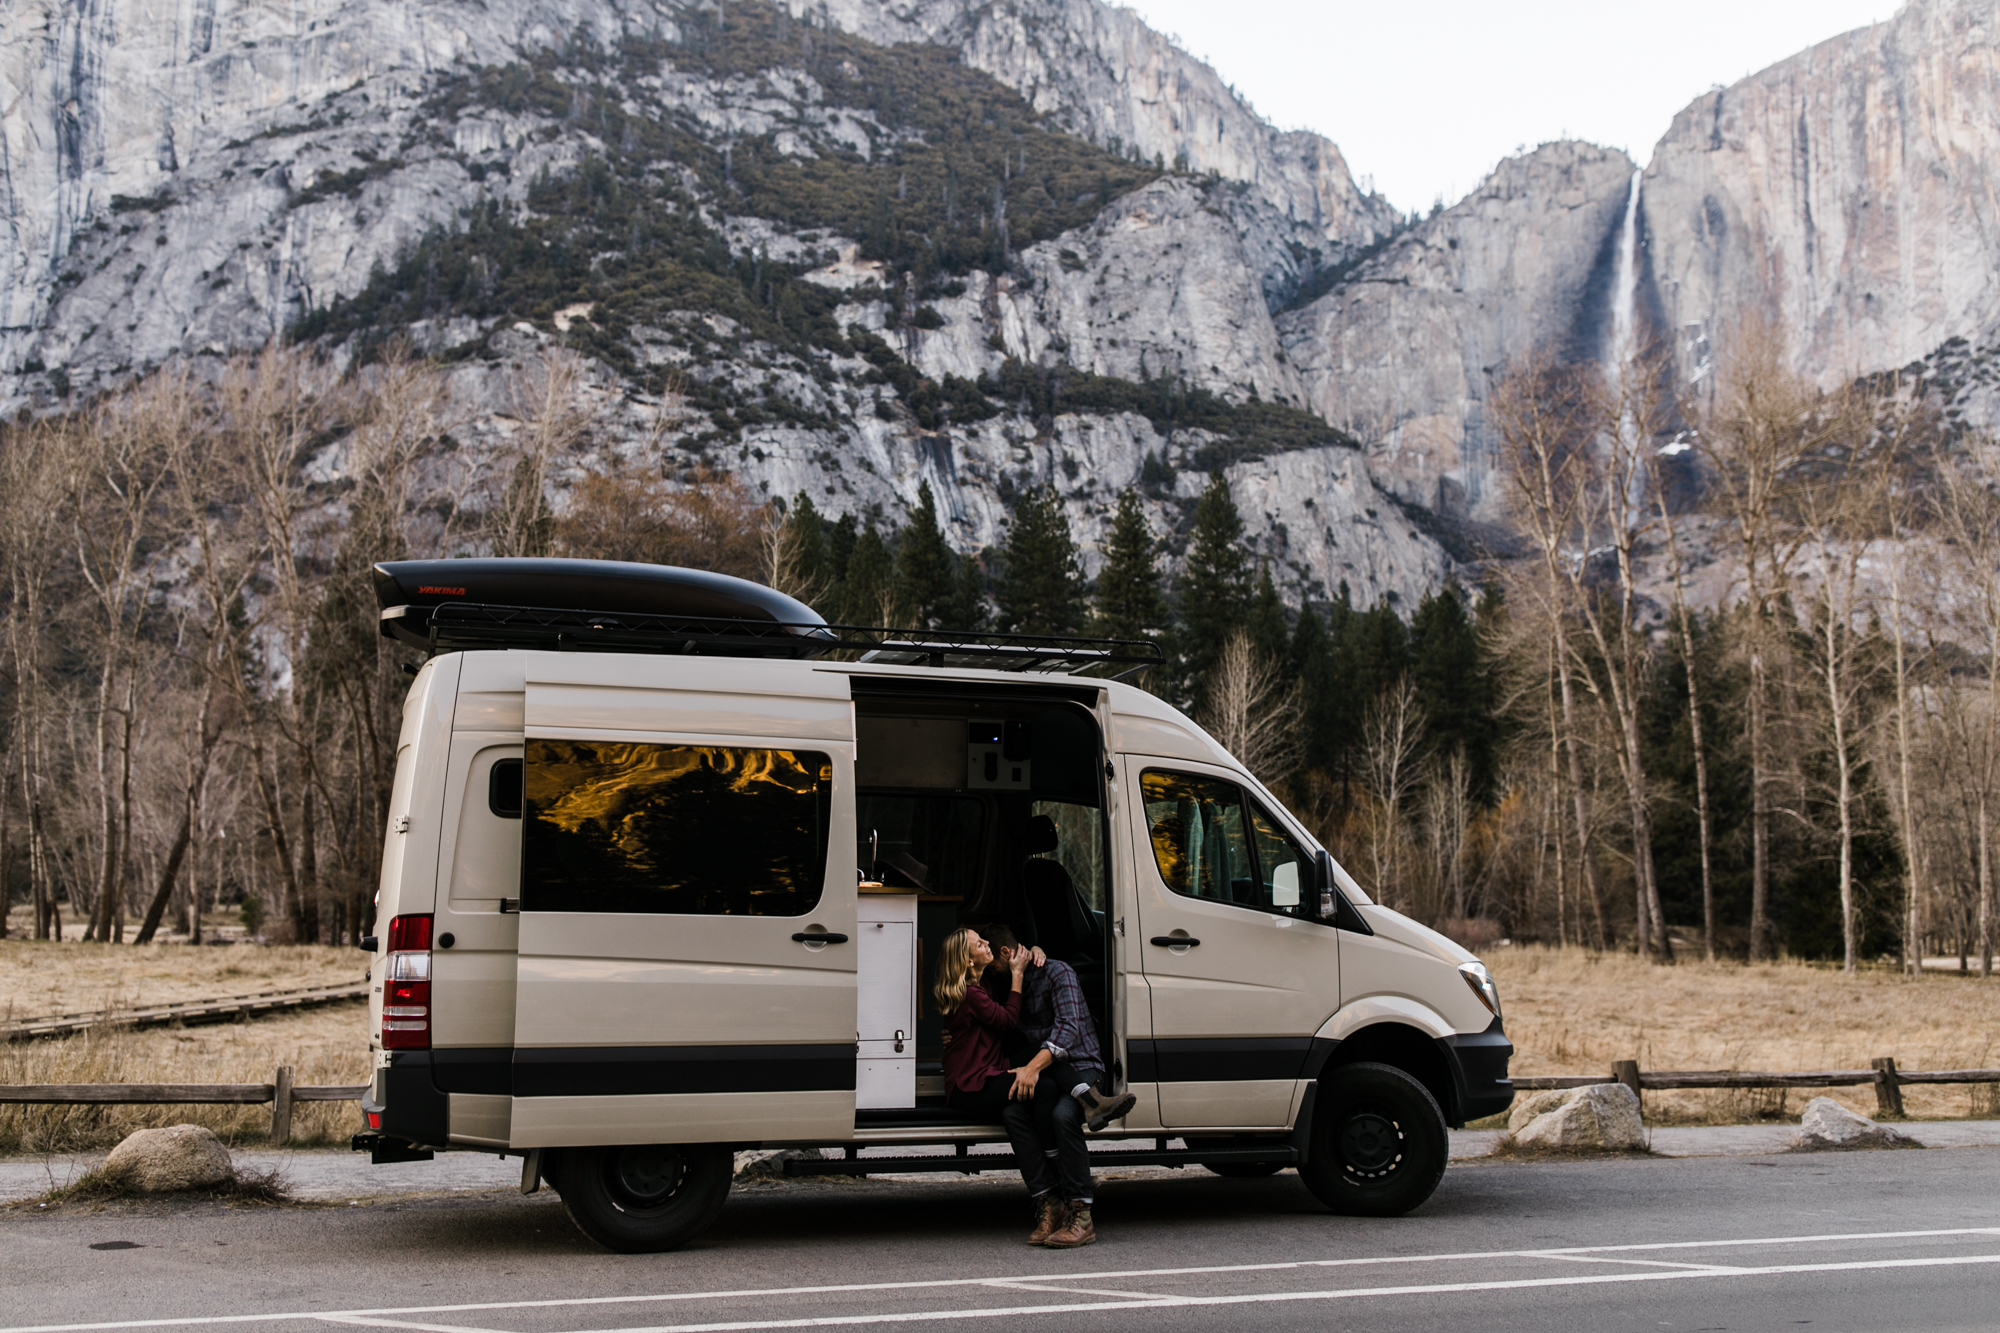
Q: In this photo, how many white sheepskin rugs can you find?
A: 0